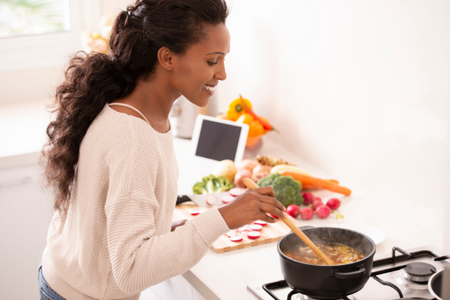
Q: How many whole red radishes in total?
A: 7